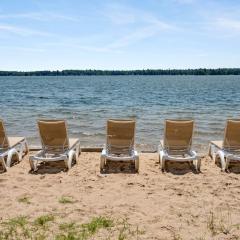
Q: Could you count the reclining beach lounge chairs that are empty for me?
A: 5